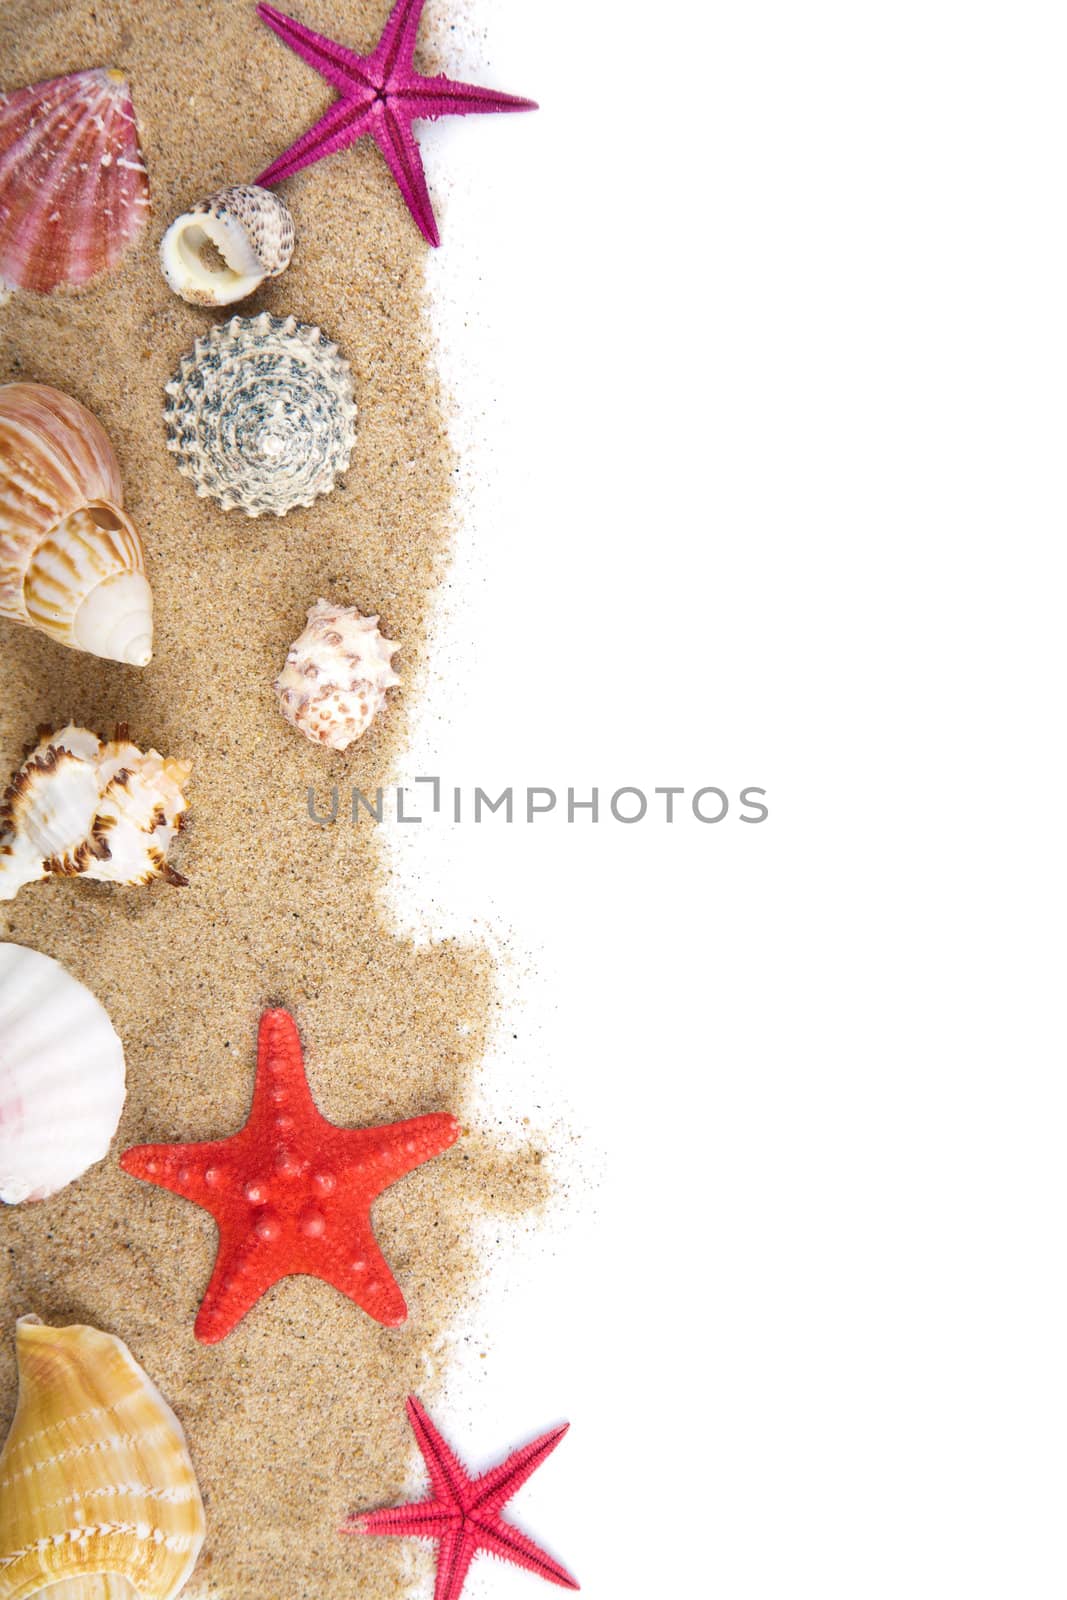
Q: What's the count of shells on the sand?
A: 8